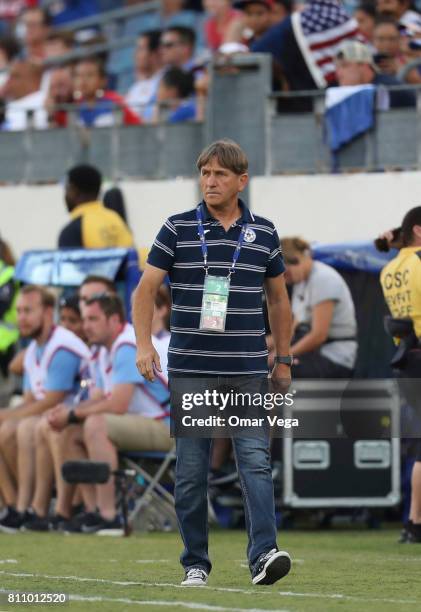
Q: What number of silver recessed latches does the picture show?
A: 2